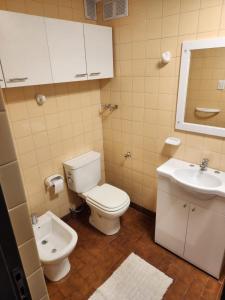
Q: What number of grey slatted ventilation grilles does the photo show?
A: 2